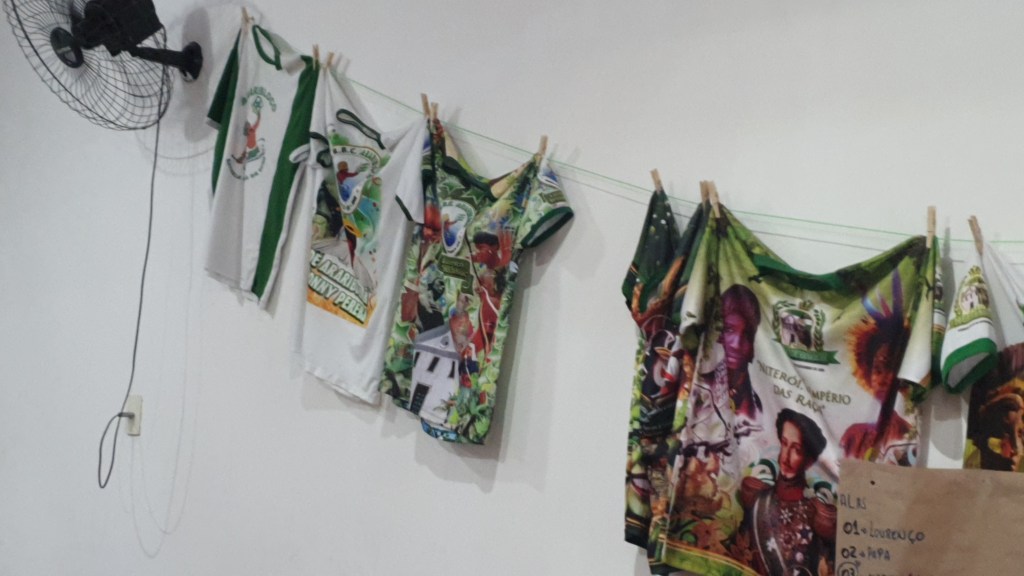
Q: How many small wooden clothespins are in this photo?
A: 11